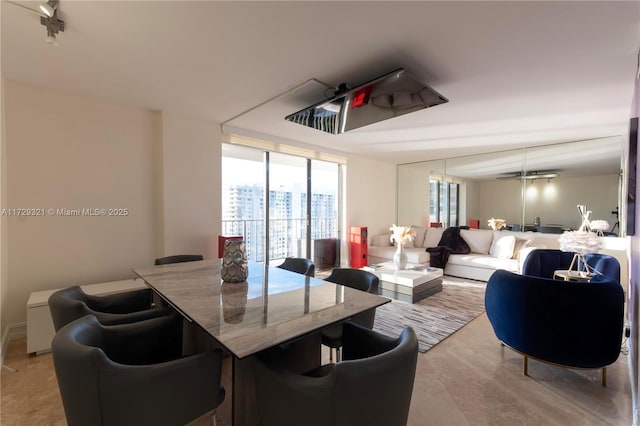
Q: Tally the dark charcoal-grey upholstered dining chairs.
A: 6